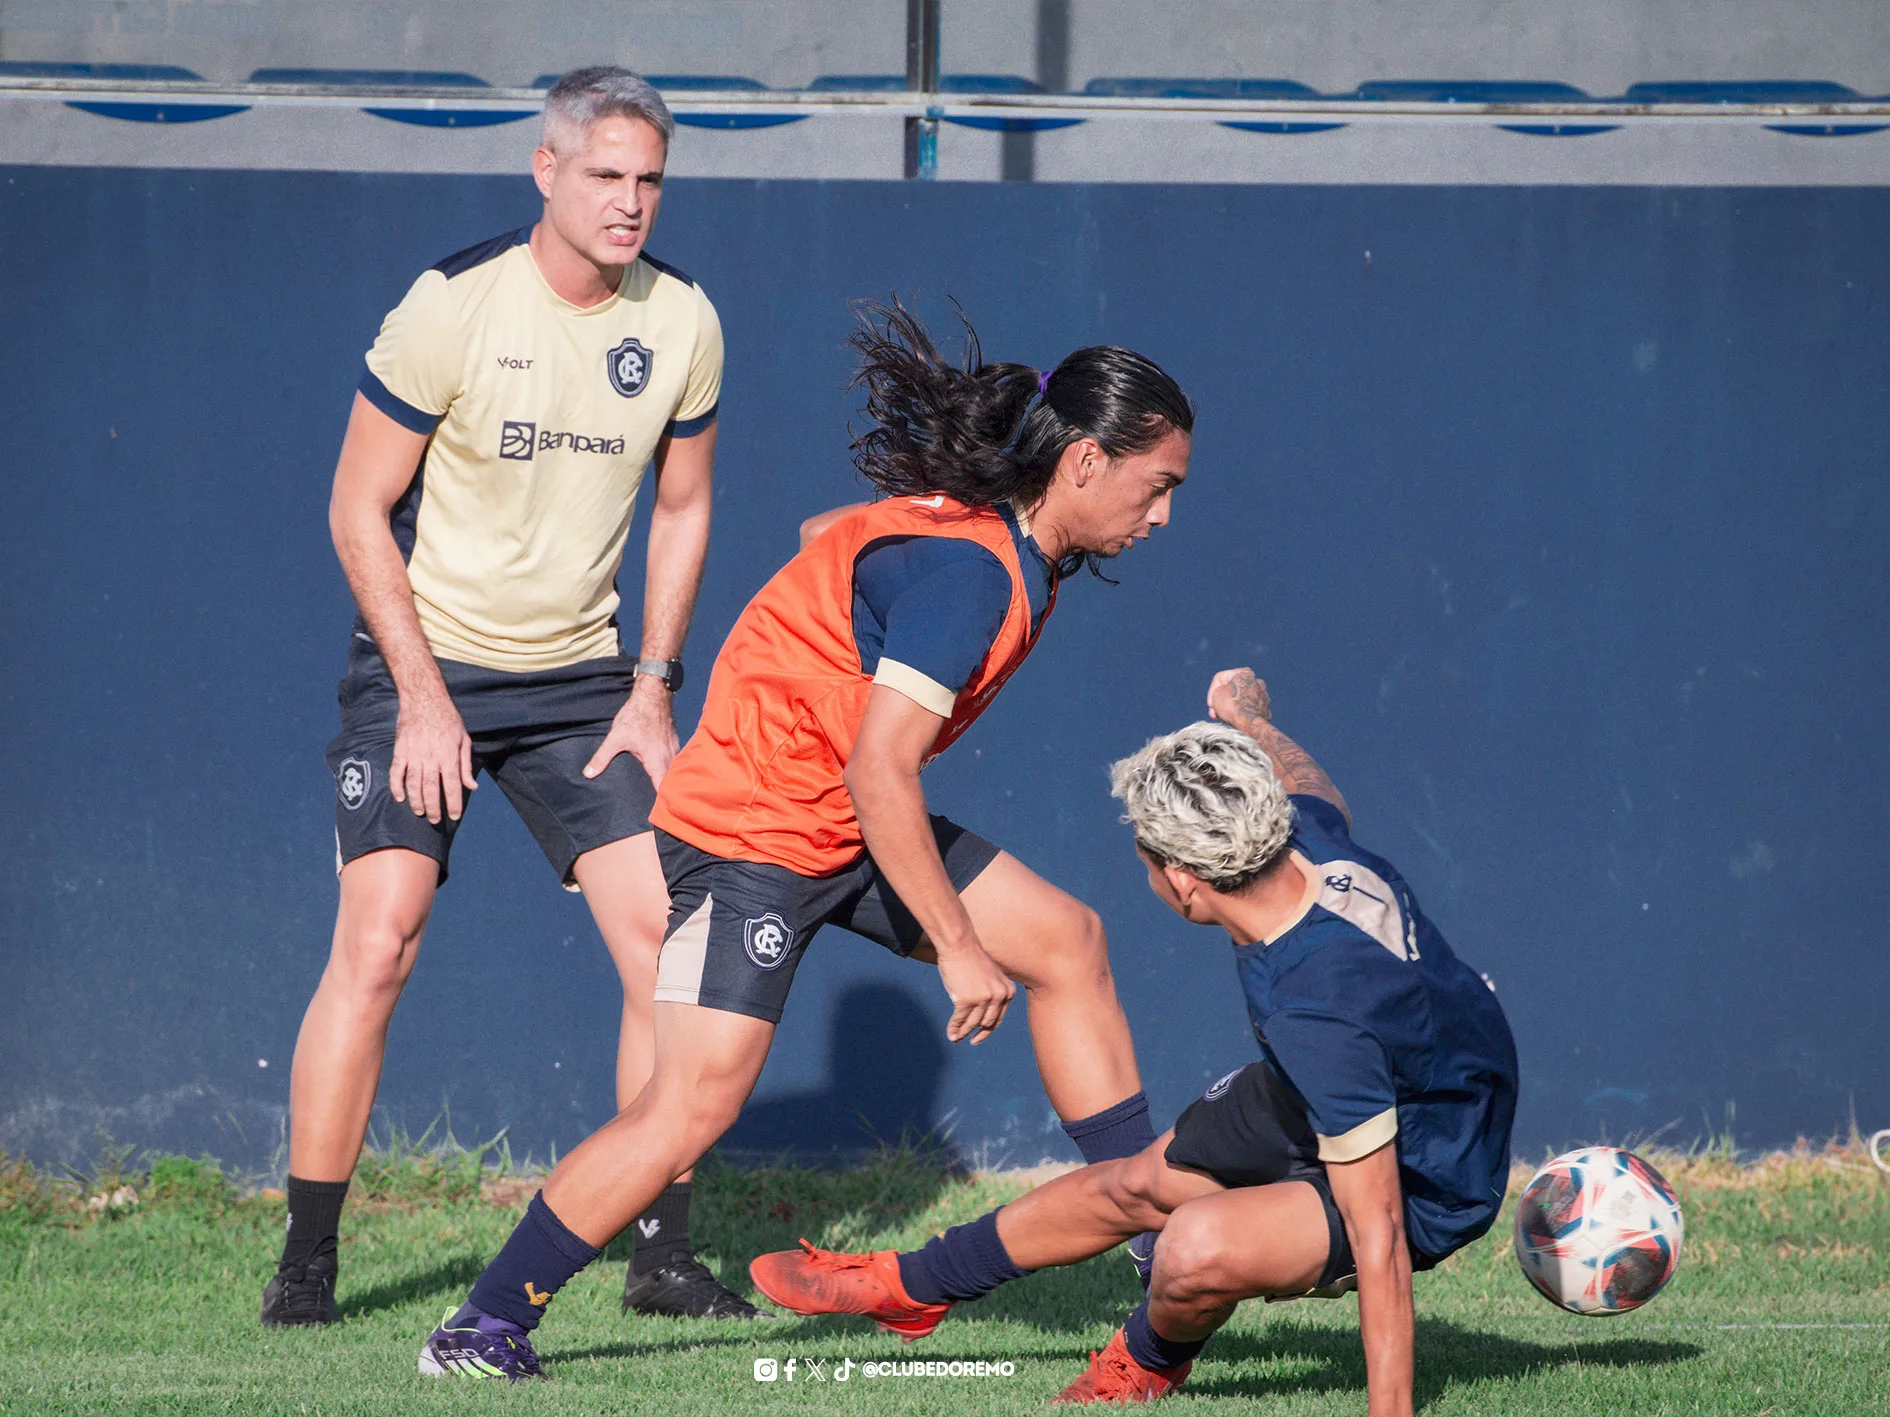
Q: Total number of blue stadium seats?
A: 7